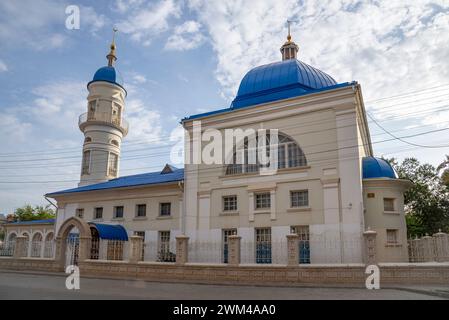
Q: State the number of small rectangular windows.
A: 10